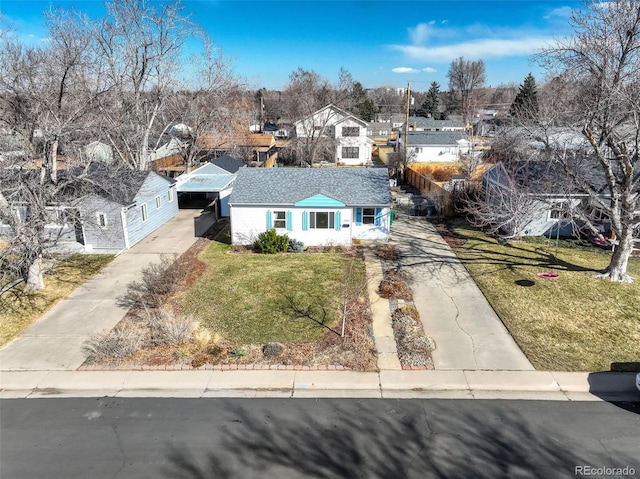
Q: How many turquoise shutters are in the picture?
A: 6